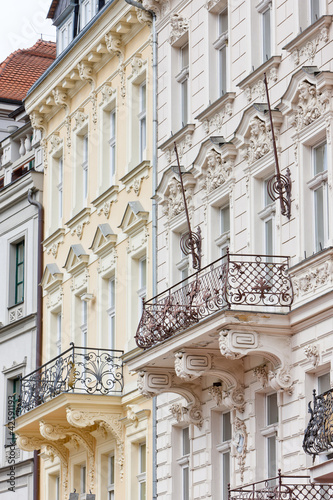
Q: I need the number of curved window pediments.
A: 4